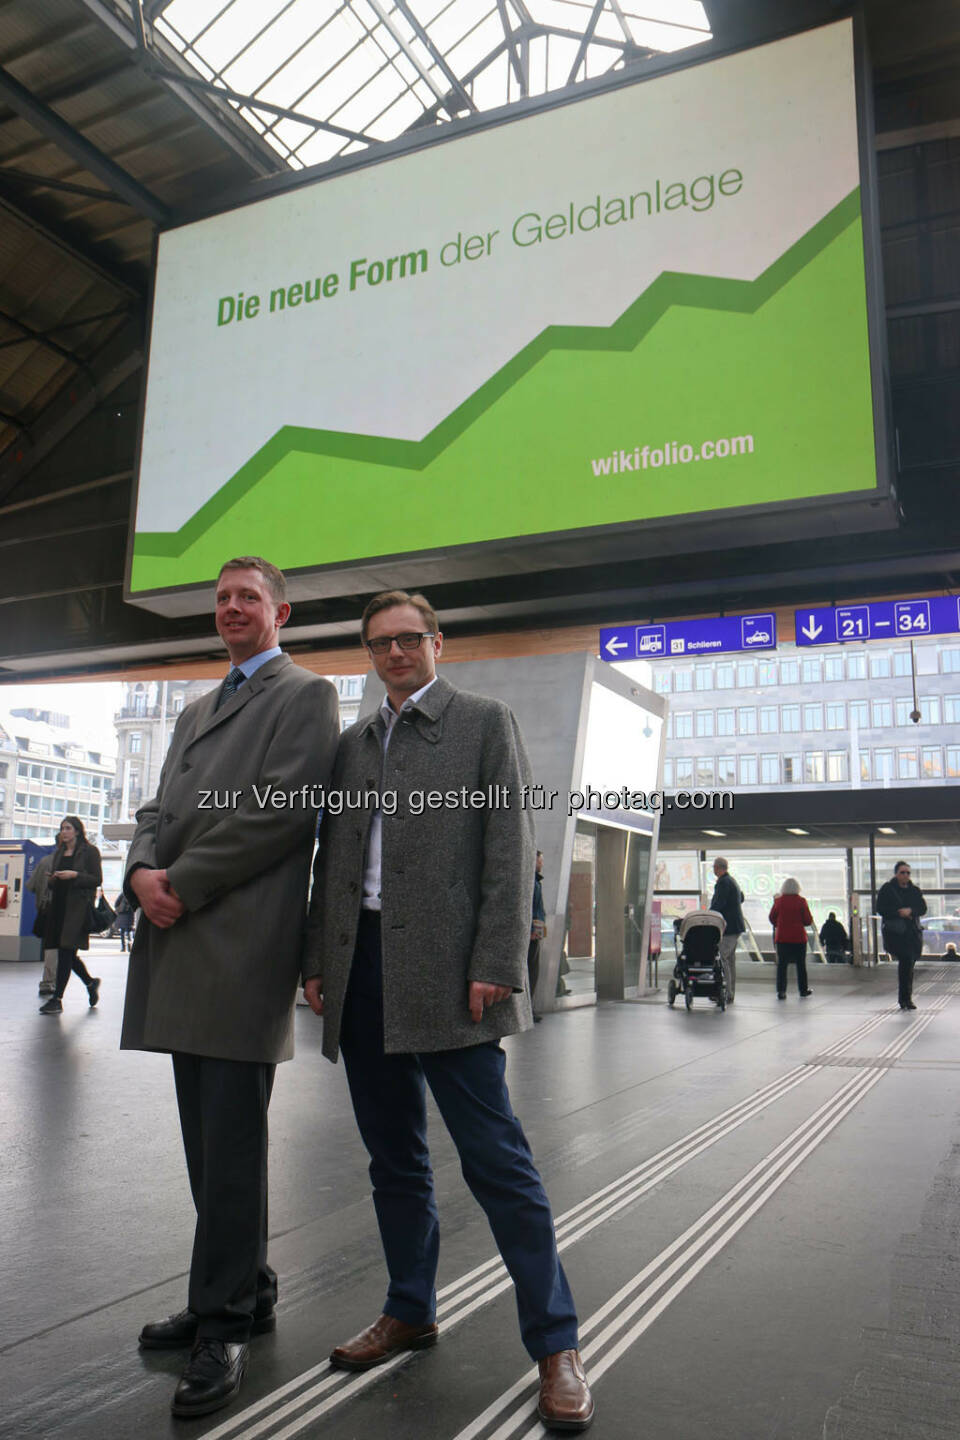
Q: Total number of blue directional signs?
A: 2